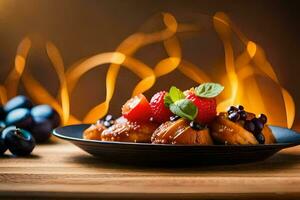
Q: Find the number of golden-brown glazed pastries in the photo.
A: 4